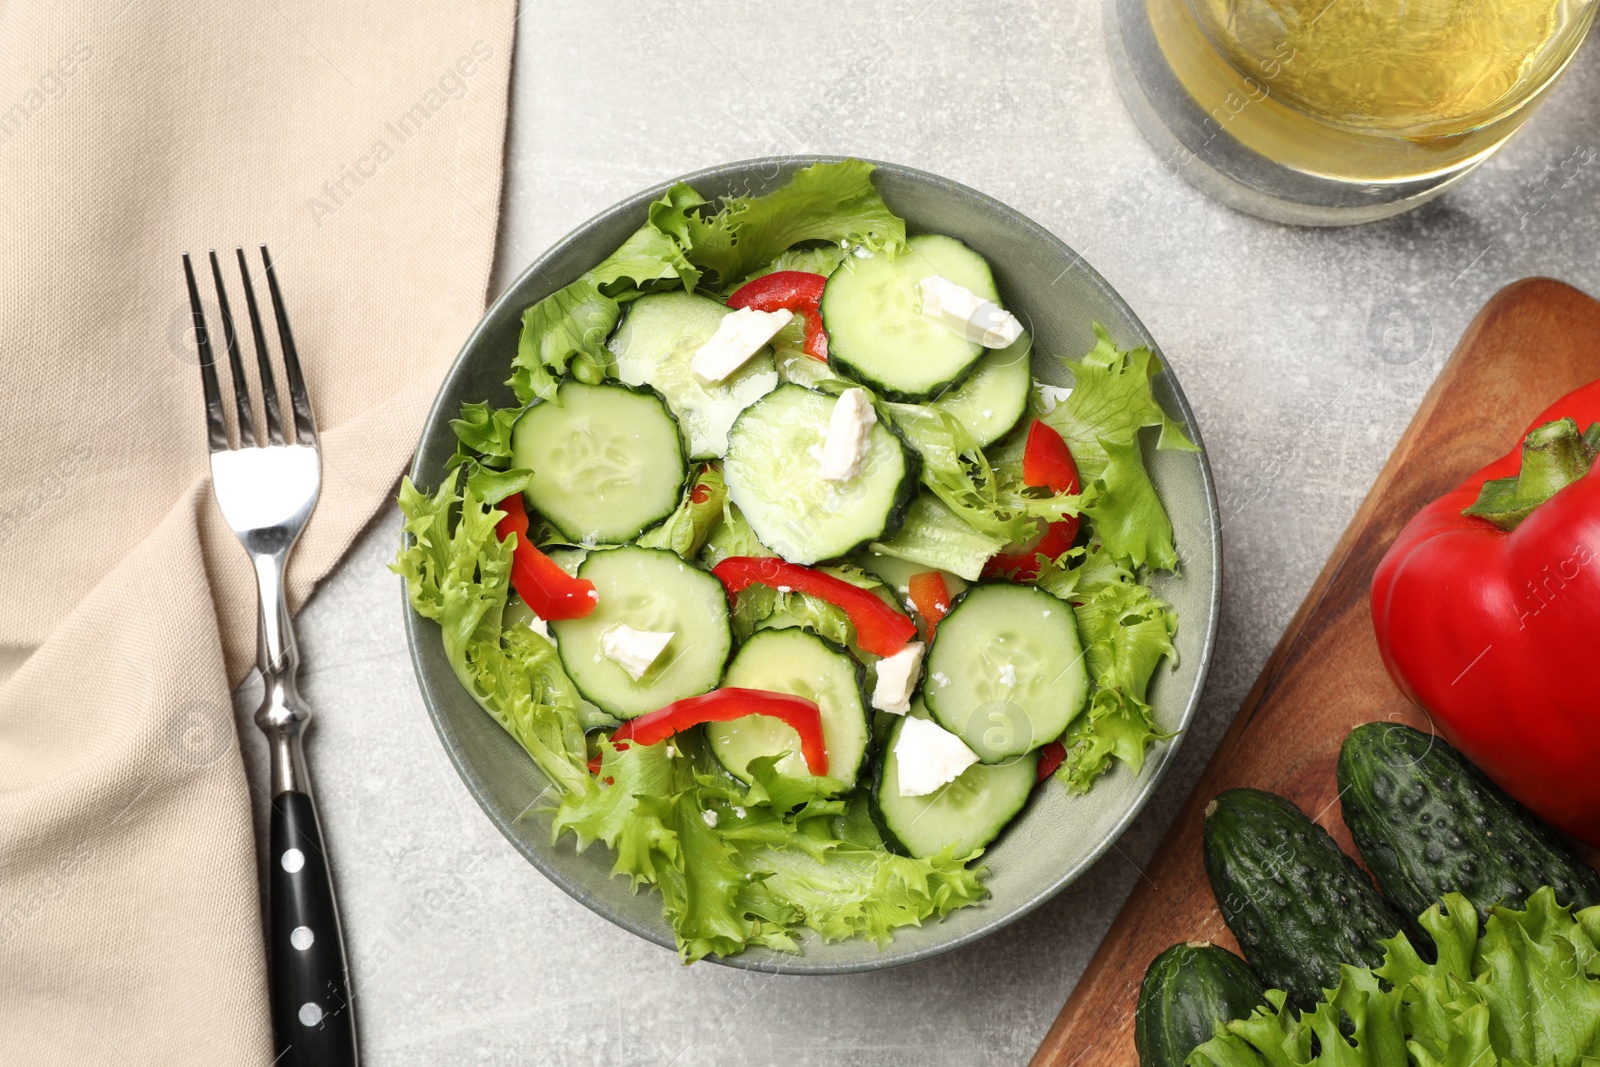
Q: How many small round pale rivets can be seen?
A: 3